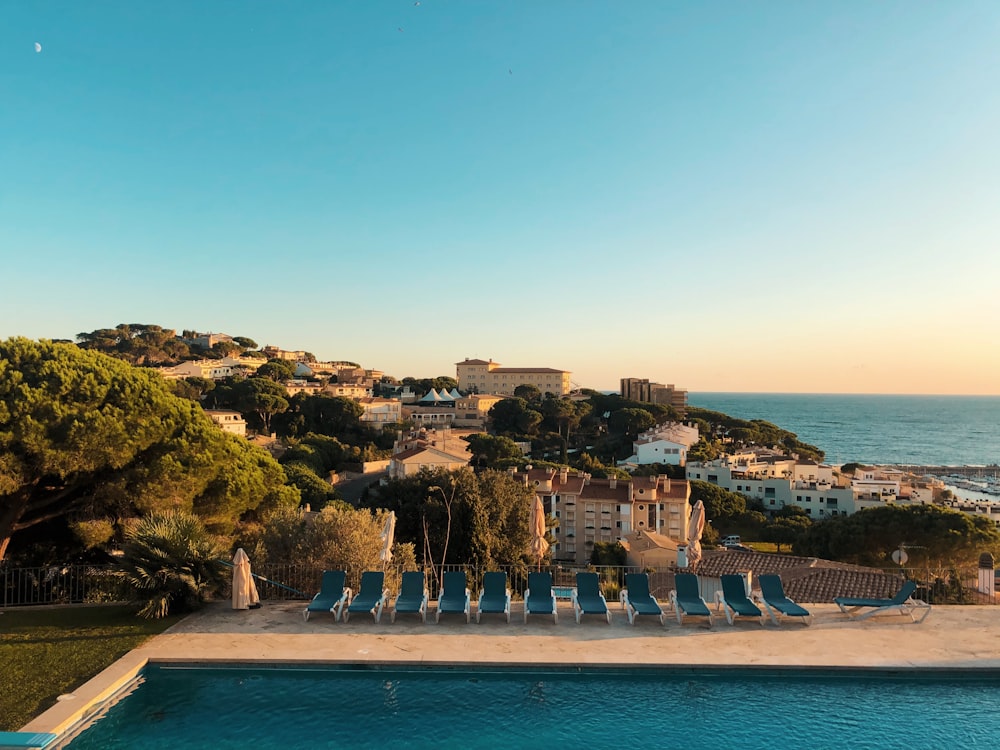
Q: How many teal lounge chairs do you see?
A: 12